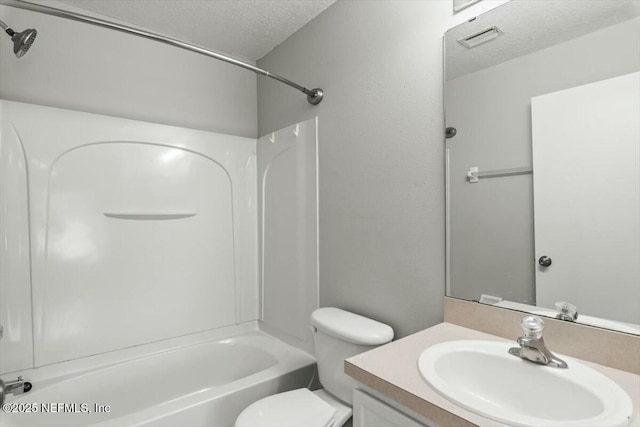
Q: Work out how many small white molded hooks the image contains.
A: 2